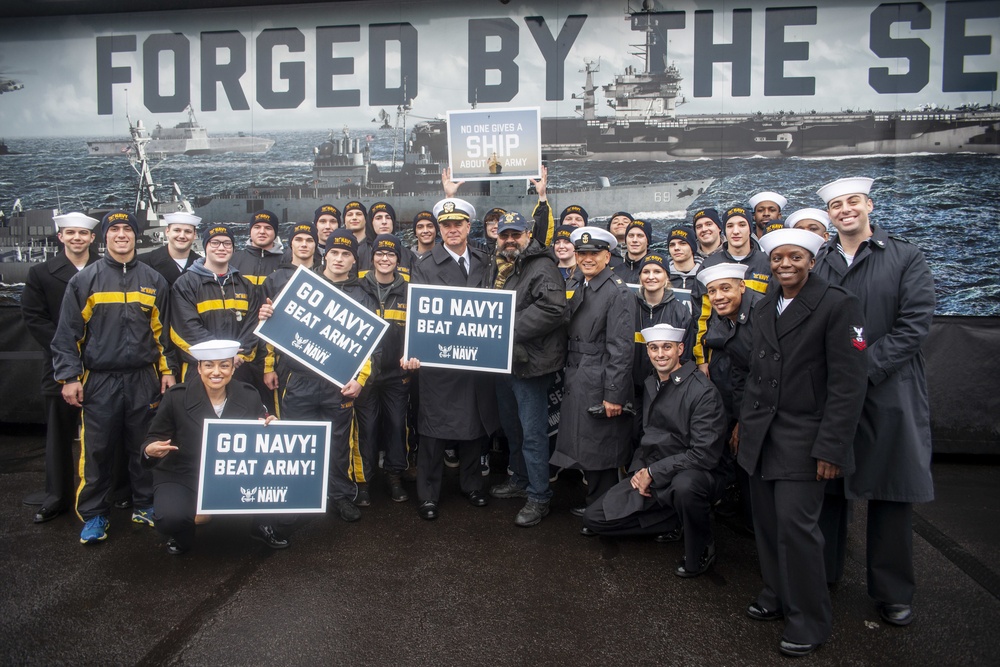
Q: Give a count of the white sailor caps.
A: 9